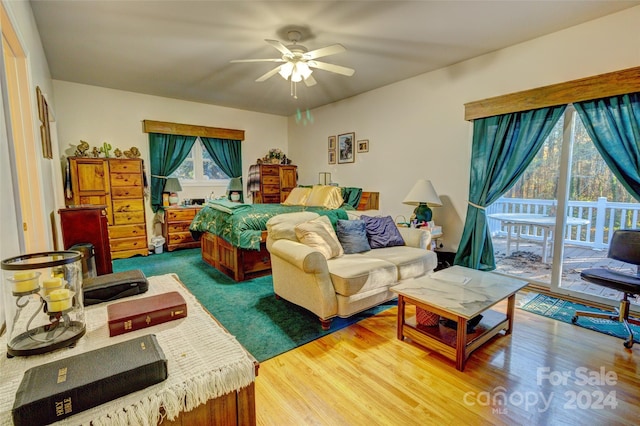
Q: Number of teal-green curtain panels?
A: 4